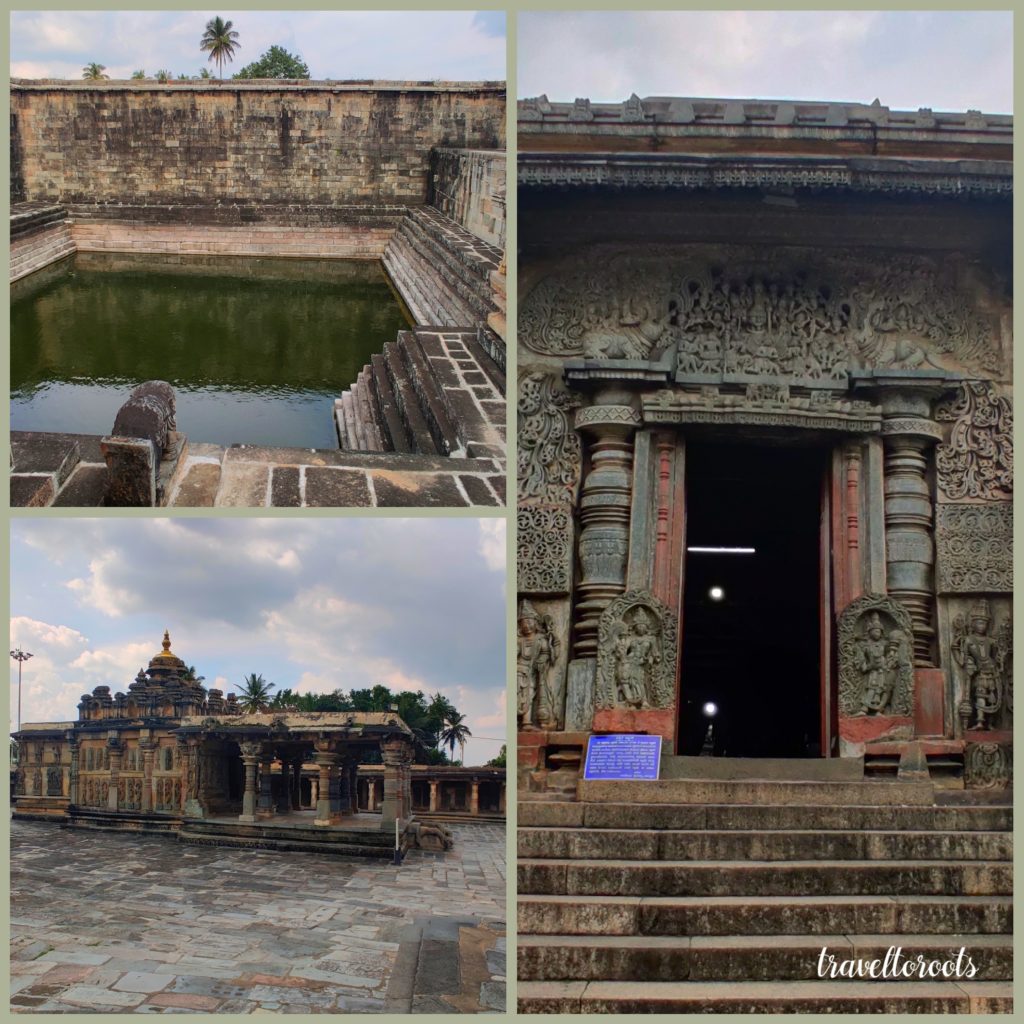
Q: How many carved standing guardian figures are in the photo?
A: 4